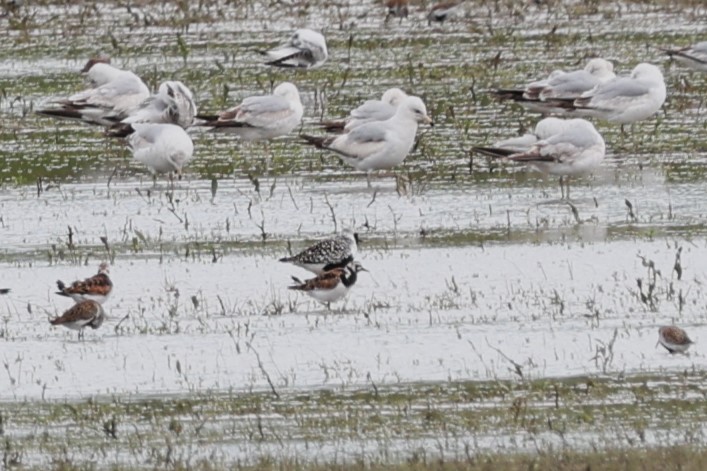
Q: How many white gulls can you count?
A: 11